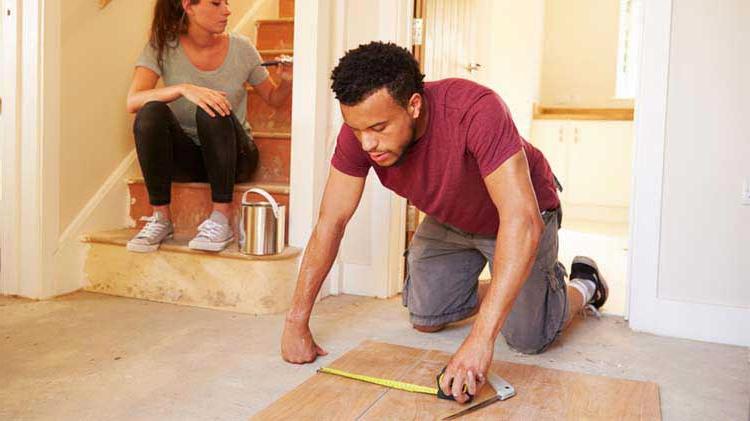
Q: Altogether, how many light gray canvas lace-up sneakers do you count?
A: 2